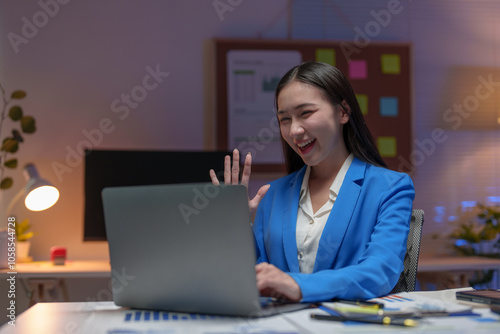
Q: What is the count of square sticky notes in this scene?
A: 6